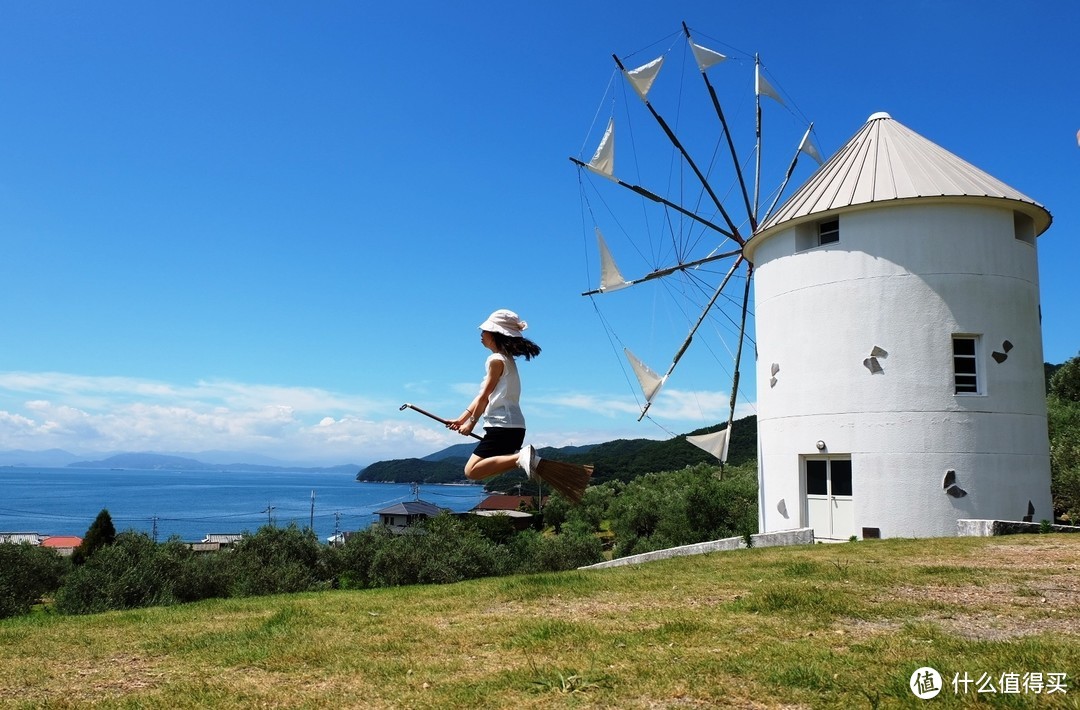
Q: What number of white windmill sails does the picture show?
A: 8